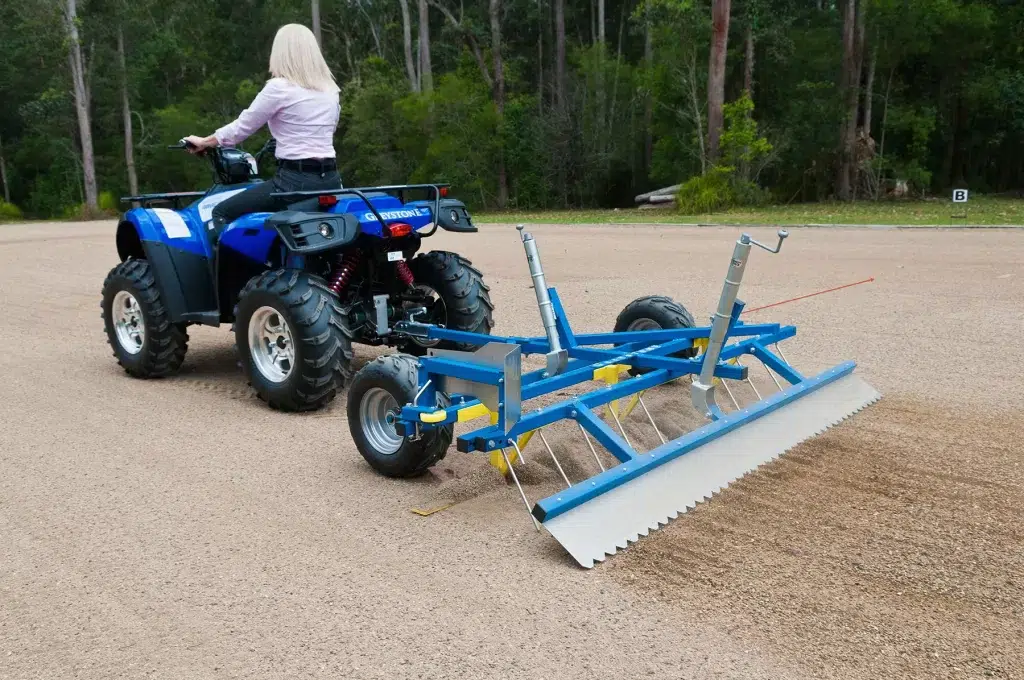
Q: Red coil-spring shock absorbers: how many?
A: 2